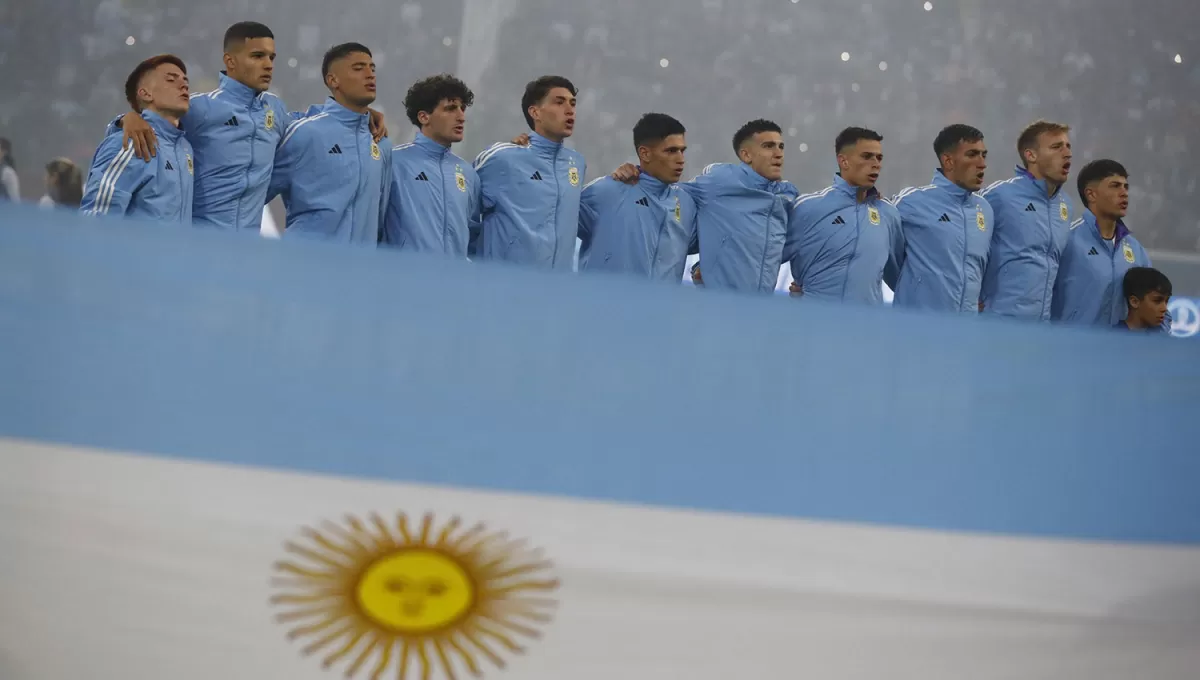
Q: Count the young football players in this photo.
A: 11